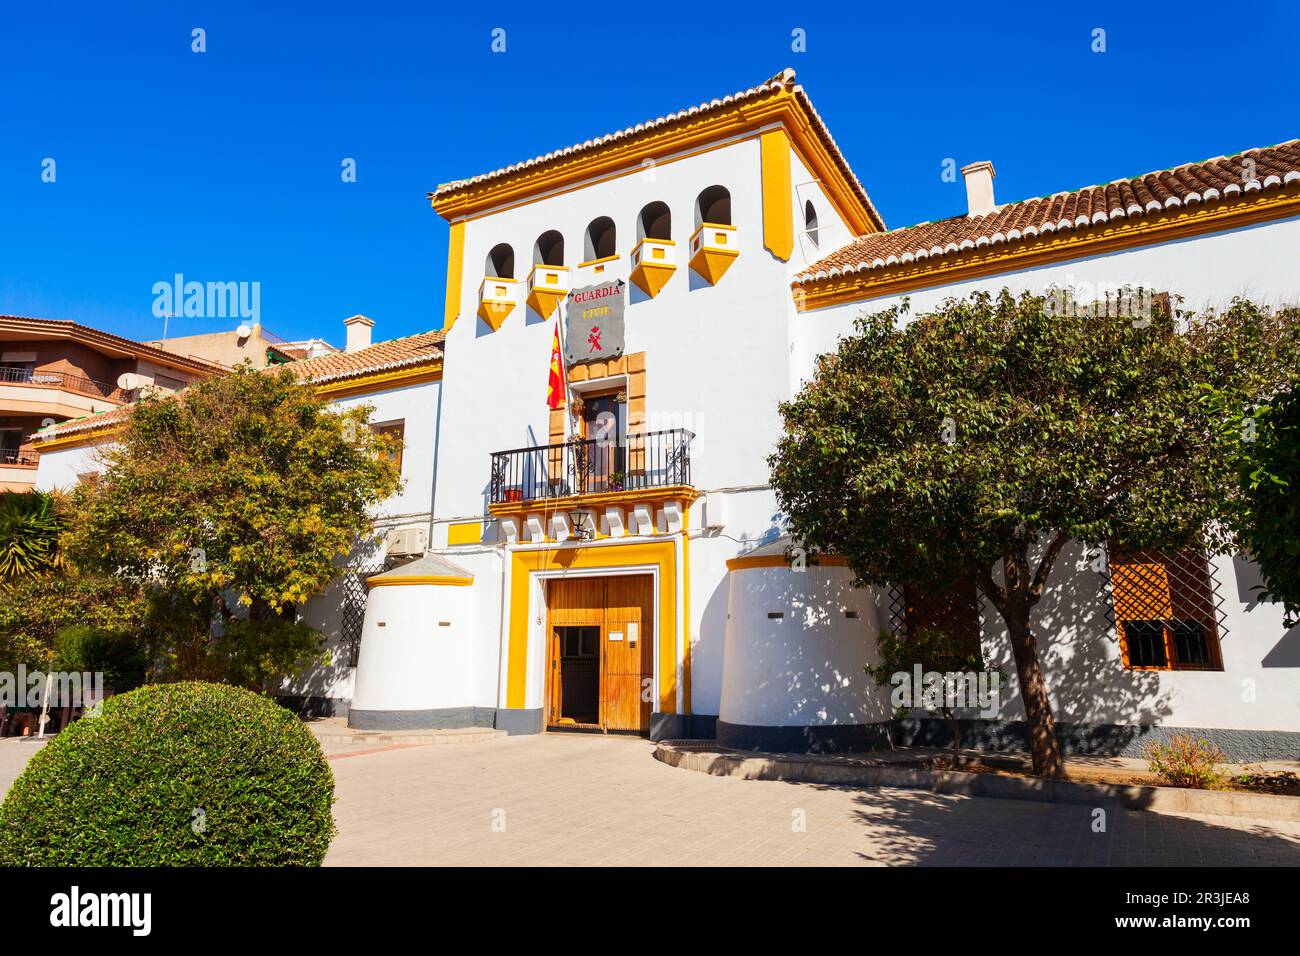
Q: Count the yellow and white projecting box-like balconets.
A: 4